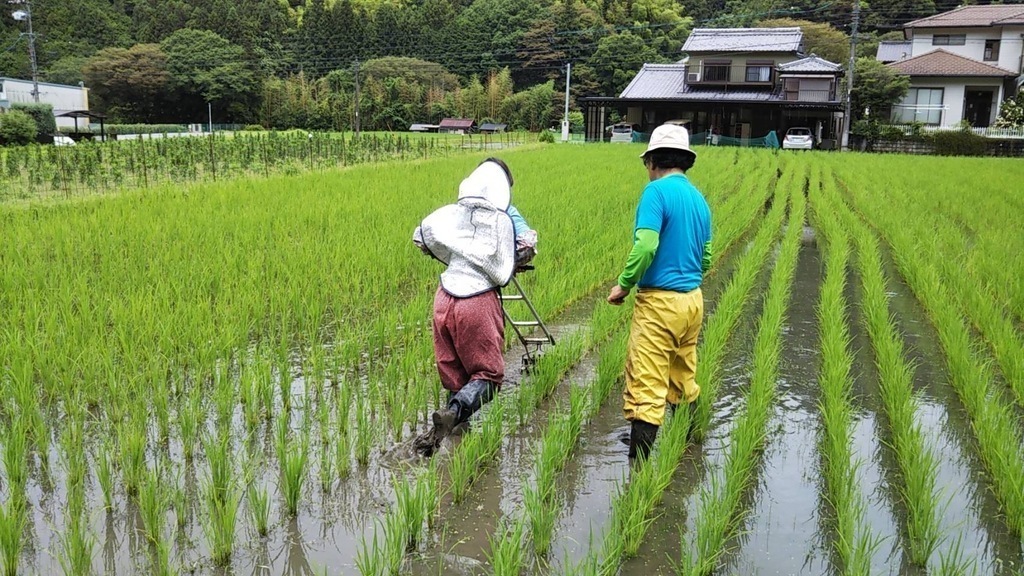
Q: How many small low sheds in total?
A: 3